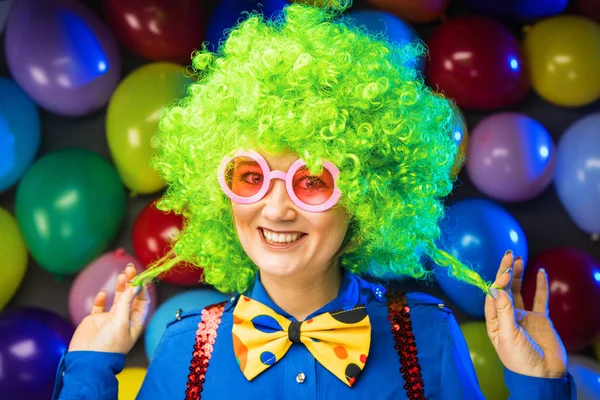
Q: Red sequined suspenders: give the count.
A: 2